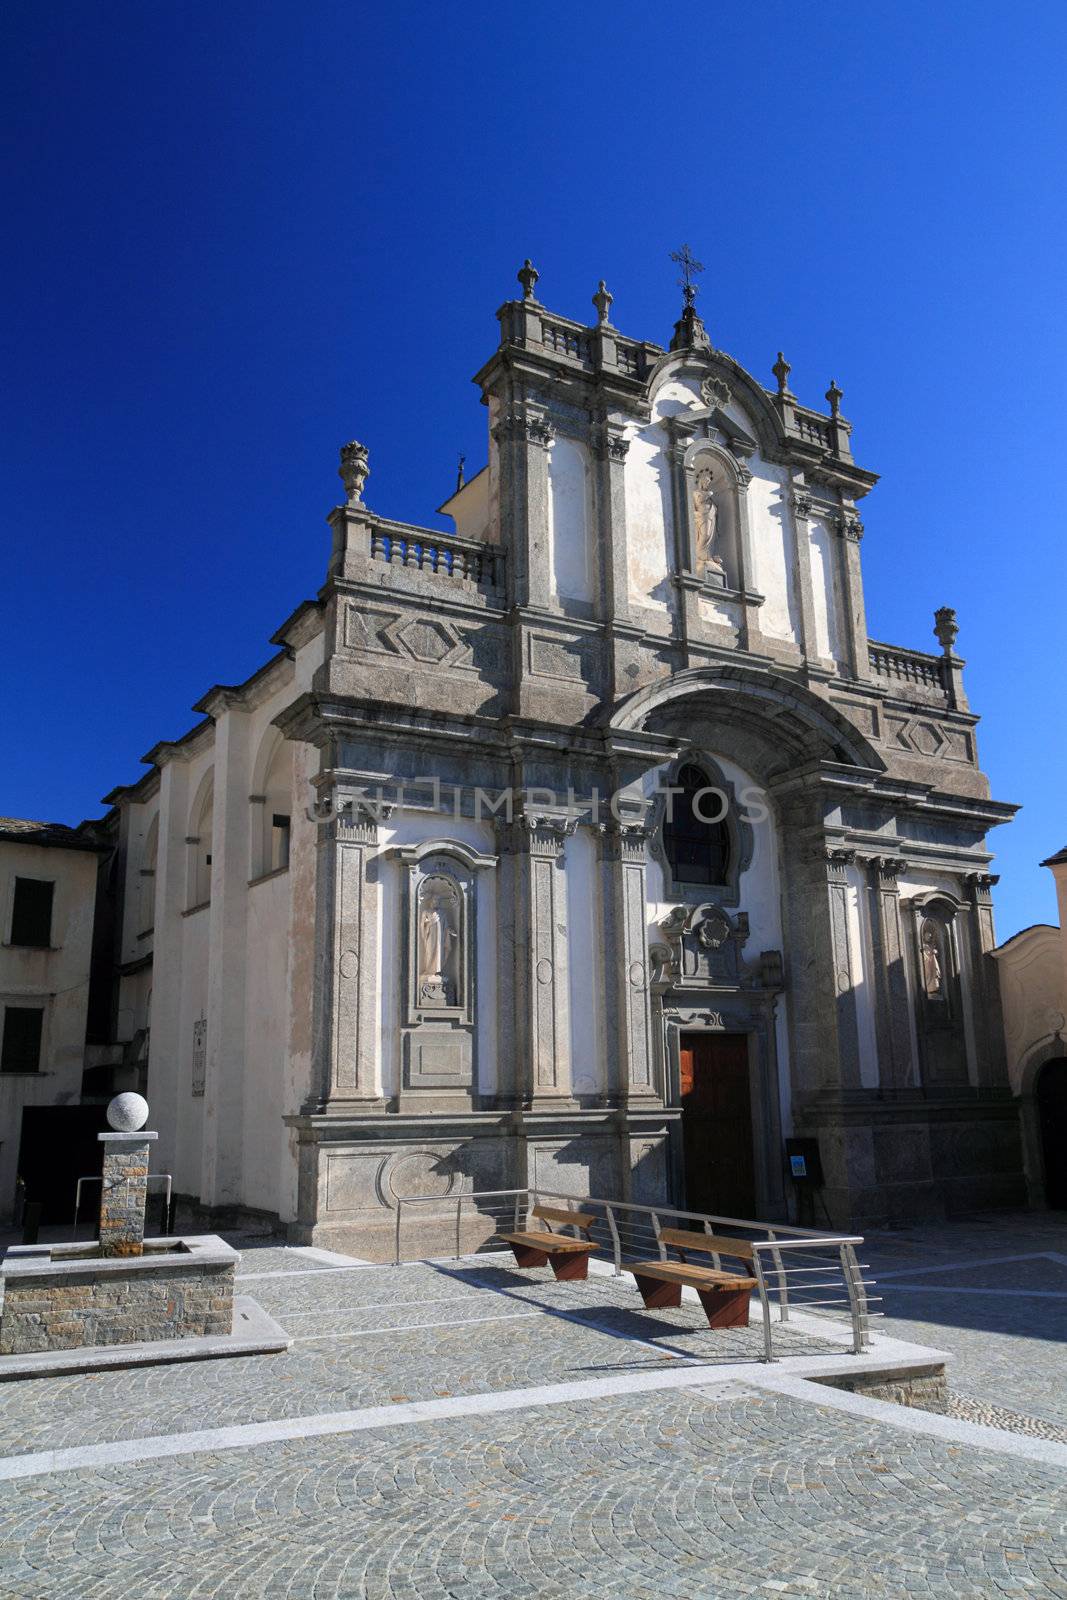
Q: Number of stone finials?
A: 6